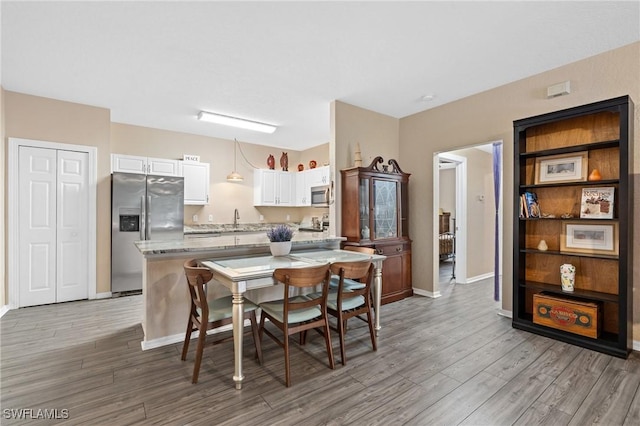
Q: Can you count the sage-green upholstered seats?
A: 4